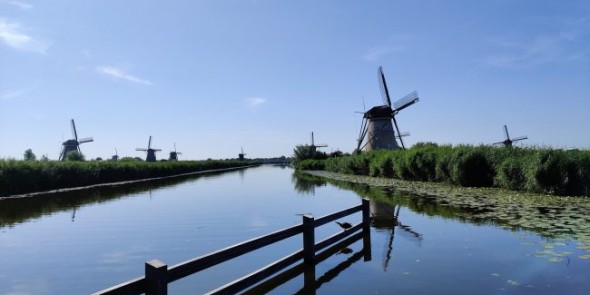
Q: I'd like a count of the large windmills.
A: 1